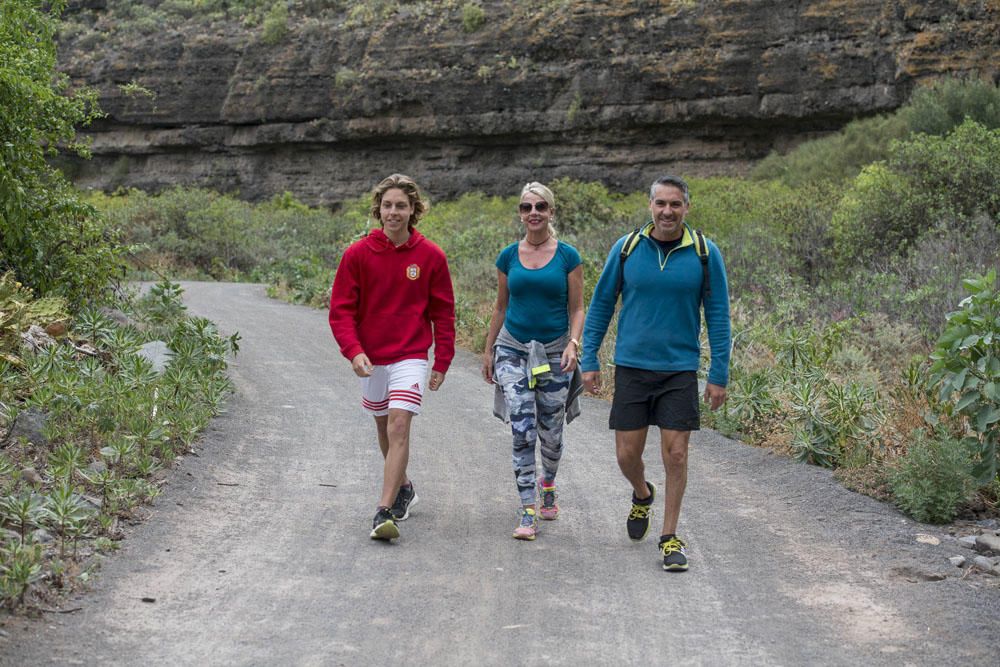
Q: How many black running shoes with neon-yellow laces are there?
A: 2